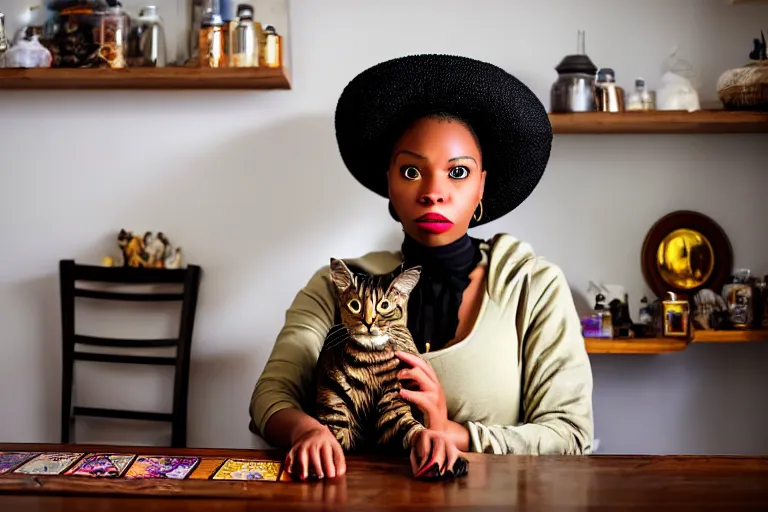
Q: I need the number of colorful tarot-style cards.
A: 5